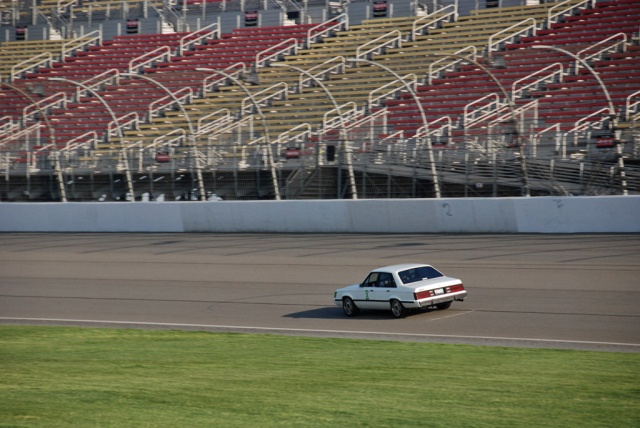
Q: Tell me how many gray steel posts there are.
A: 8